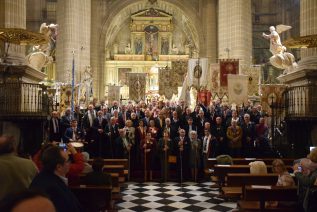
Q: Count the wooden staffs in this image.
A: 5